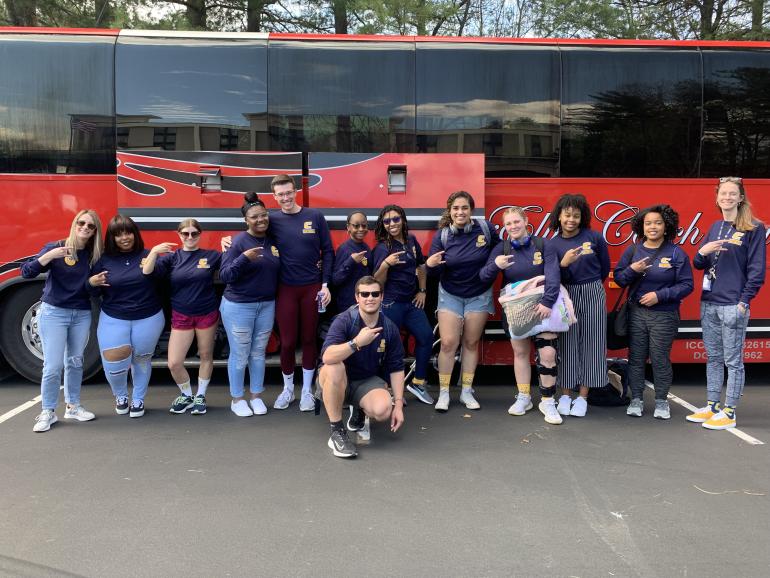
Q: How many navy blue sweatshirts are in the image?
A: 13